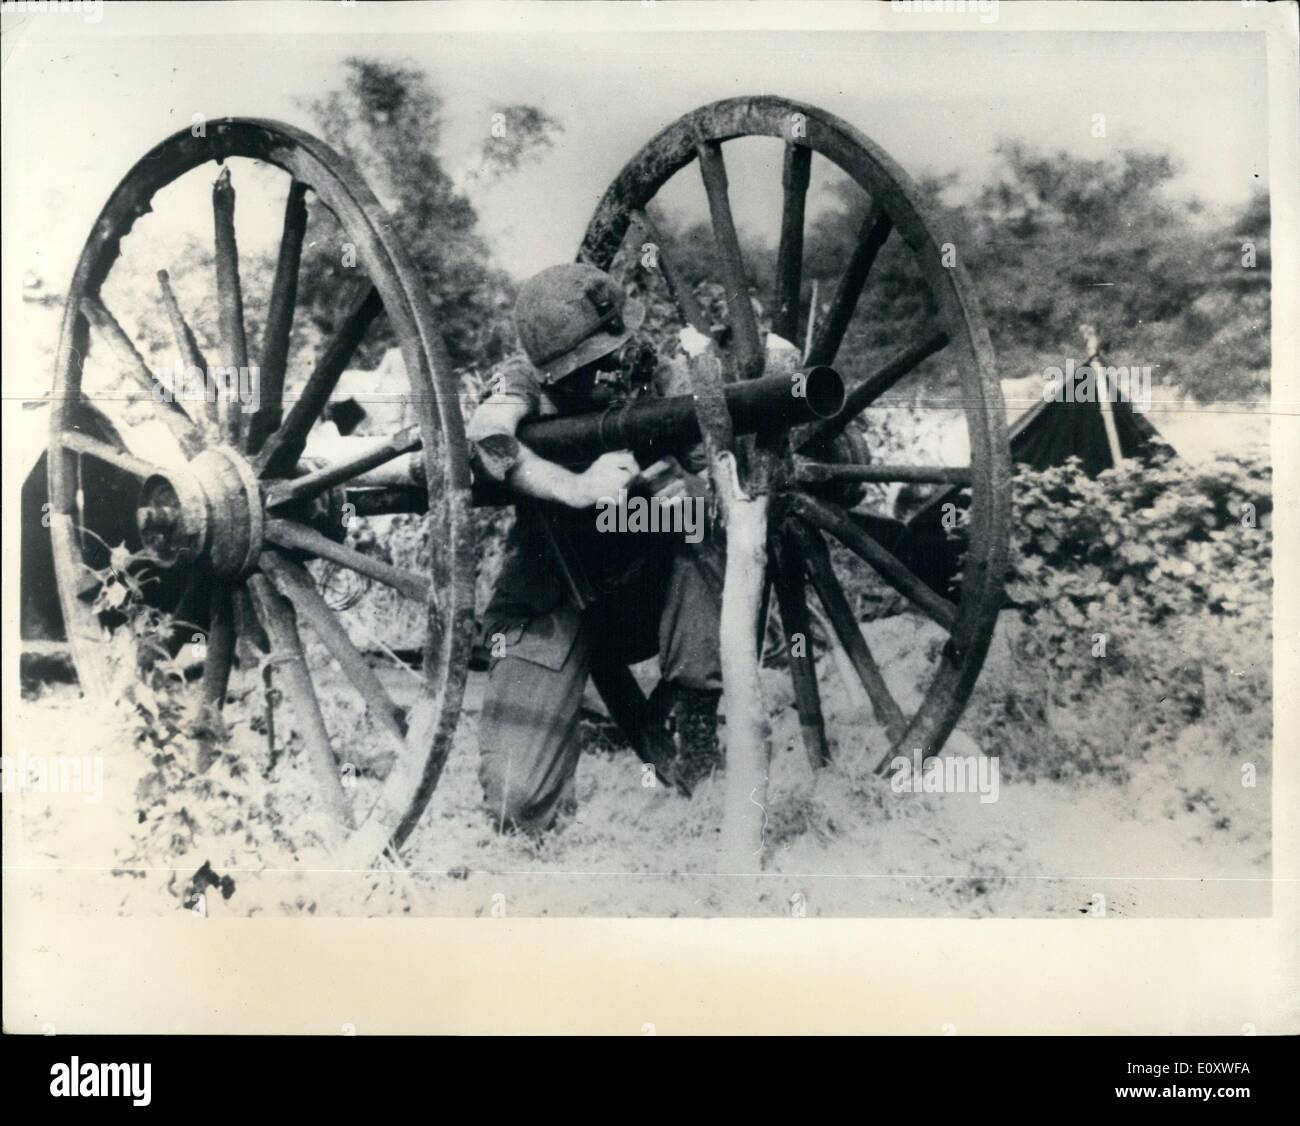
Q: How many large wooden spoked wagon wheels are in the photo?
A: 2